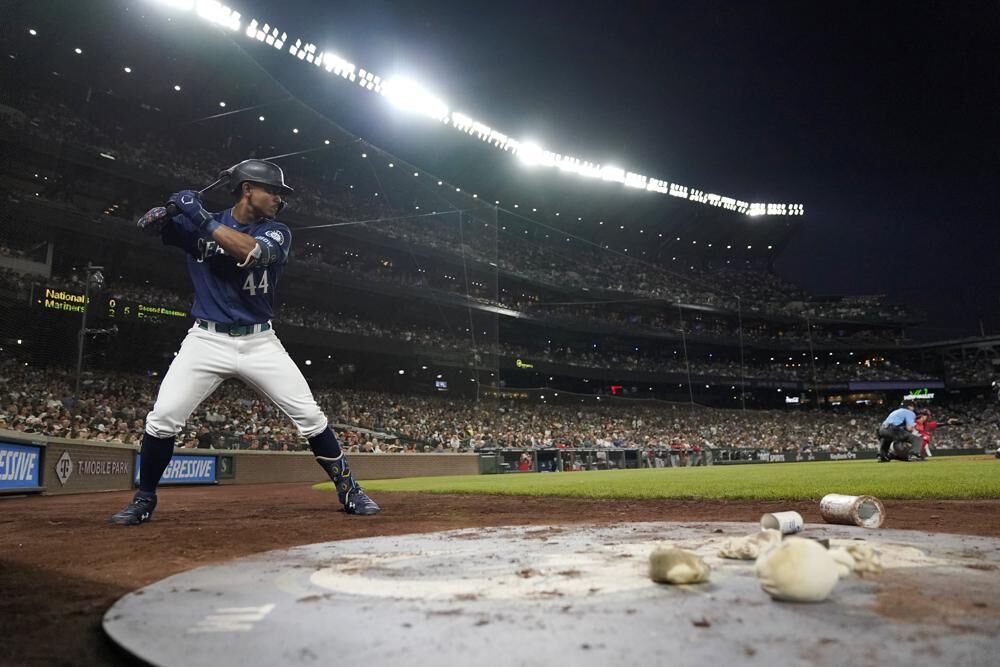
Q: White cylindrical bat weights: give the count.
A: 2